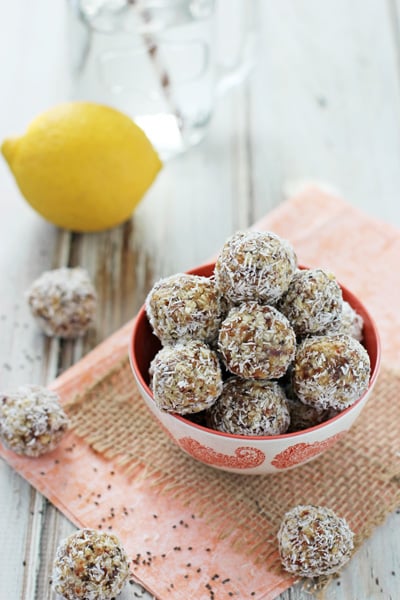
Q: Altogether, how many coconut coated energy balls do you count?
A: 13